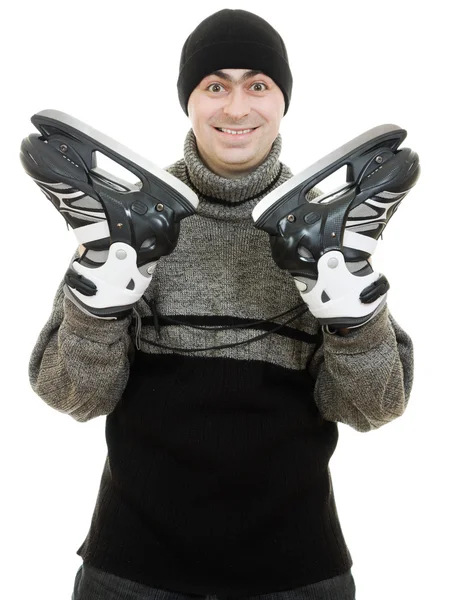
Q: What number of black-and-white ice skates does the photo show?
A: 2